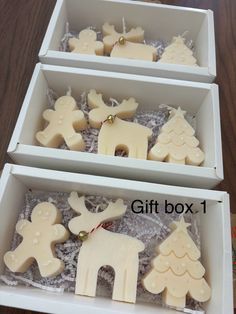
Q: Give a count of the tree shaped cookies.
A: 3